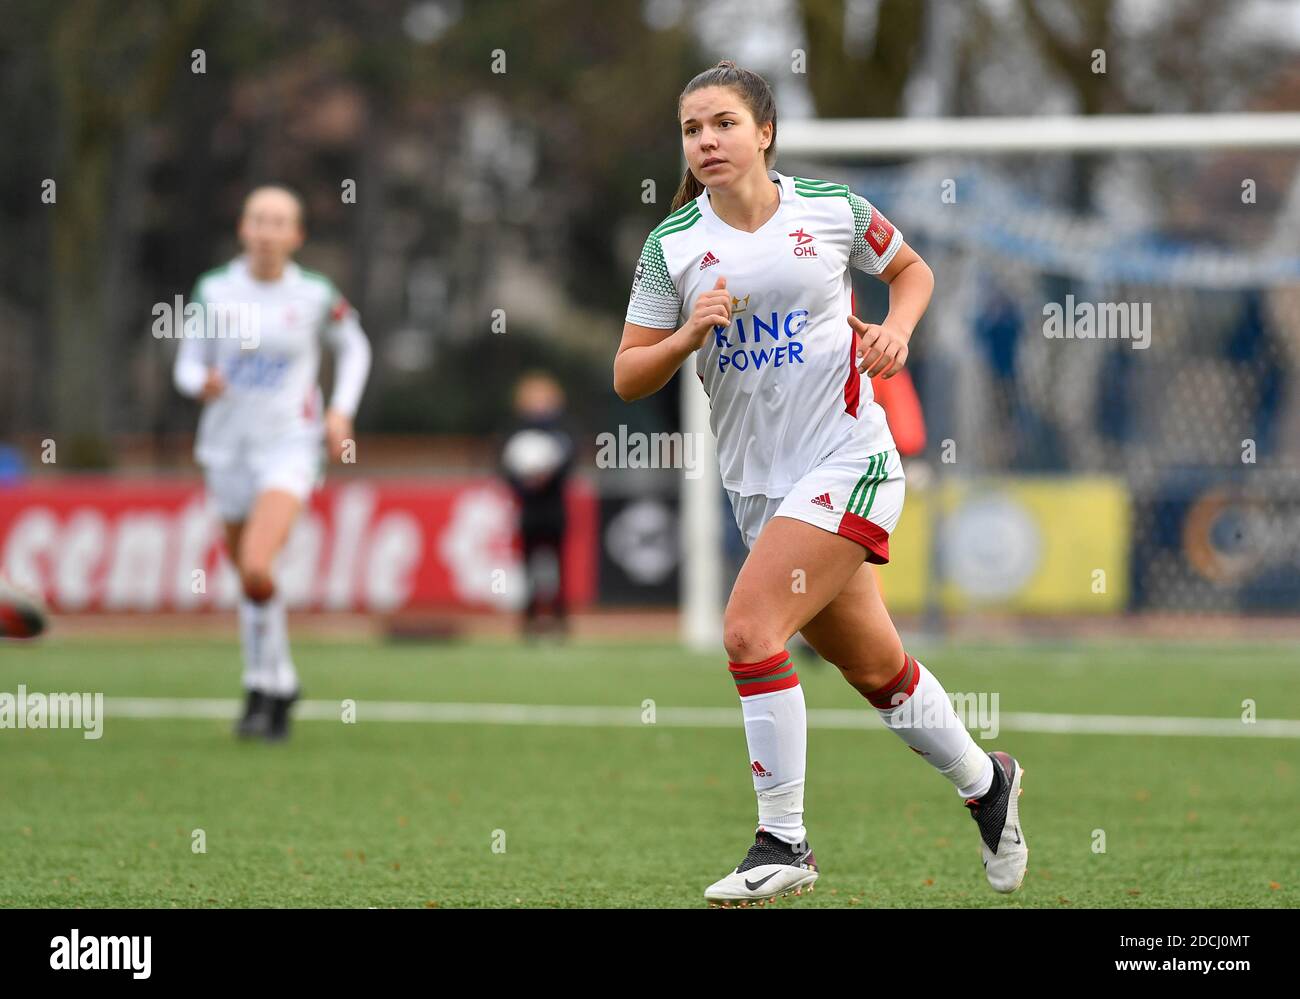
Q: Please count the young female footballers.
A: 2